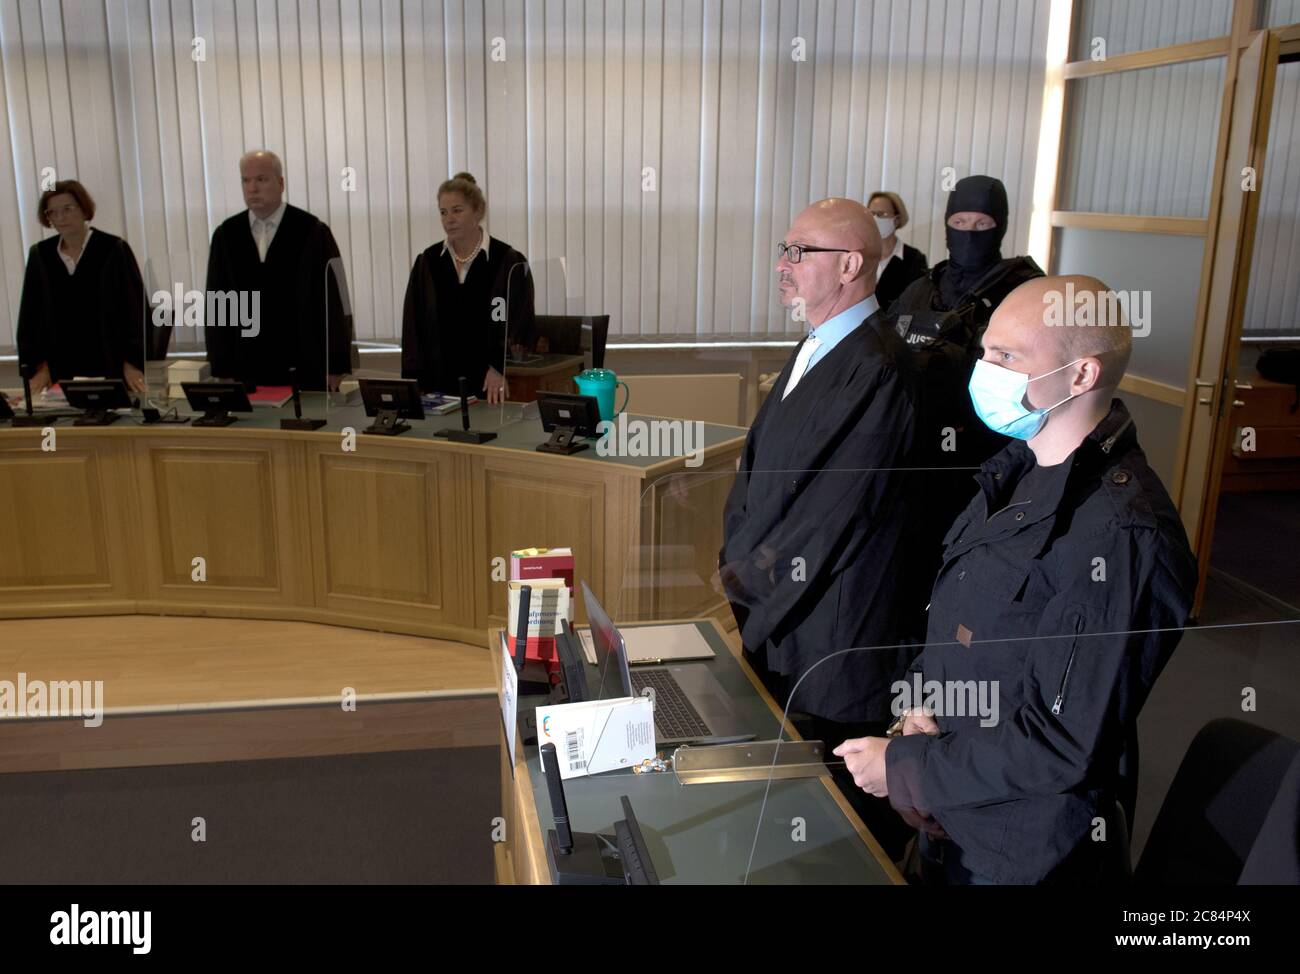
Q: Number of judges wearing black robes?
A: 3